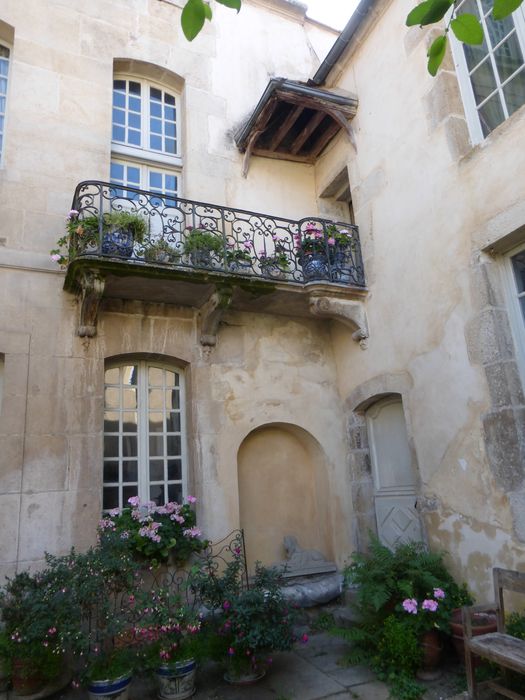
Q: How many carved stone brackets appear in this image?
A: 3